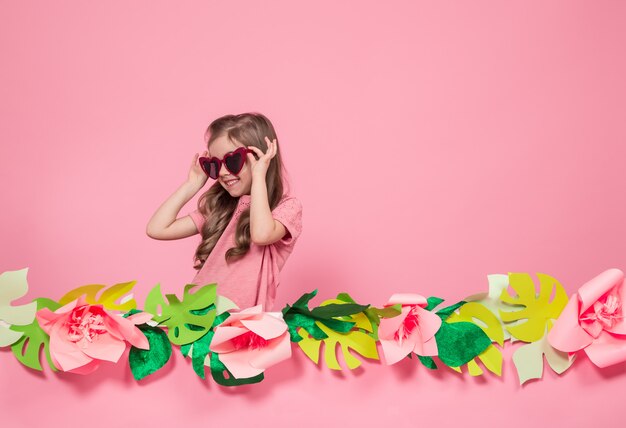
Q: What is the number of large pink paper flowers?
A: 4